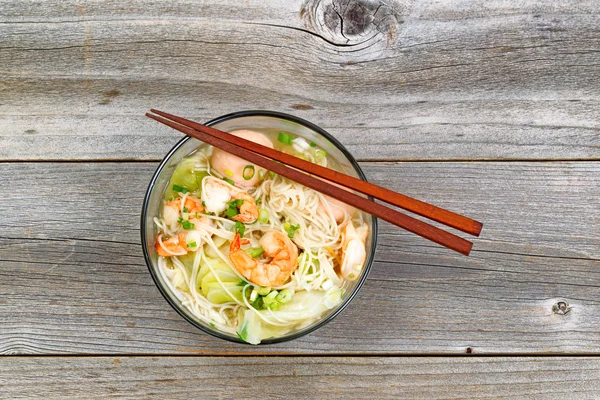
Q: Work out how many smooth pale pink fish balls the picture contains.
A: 2